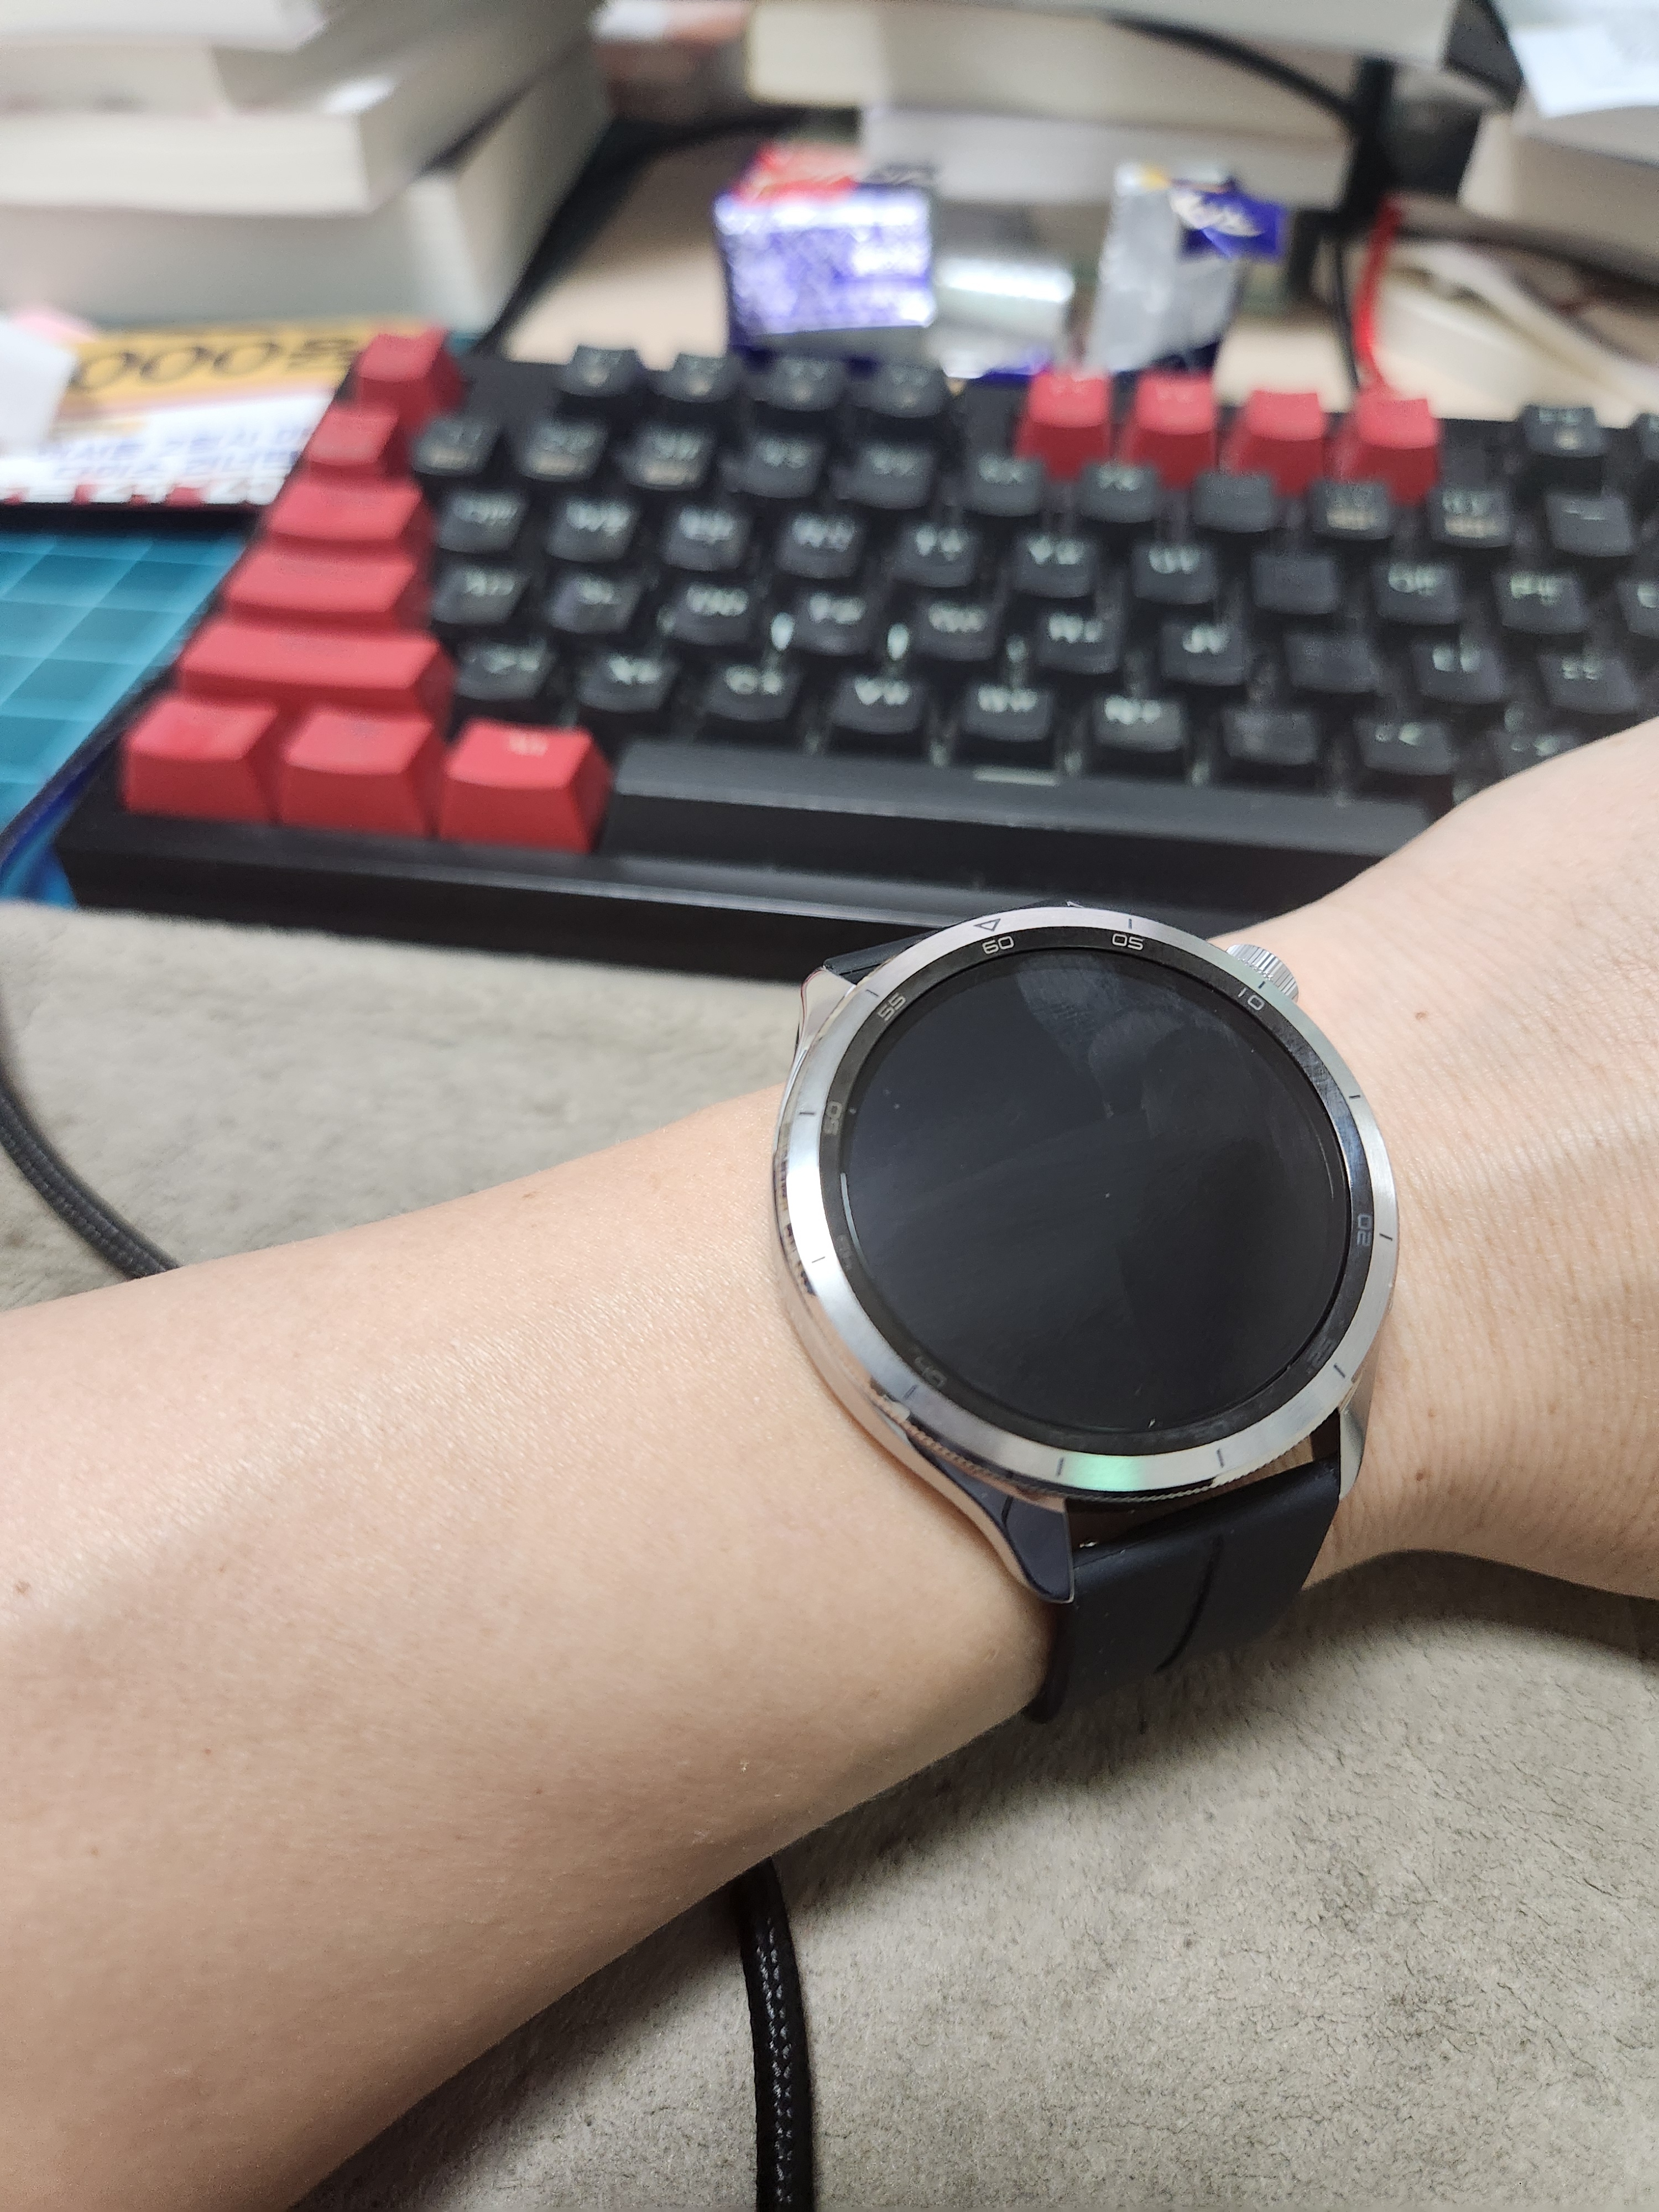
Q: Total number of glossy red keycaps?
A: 12